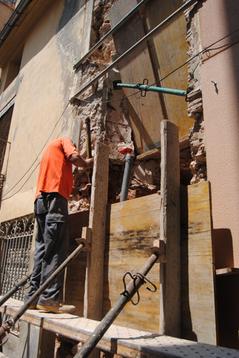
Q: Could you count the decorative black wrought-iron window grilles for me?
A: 1